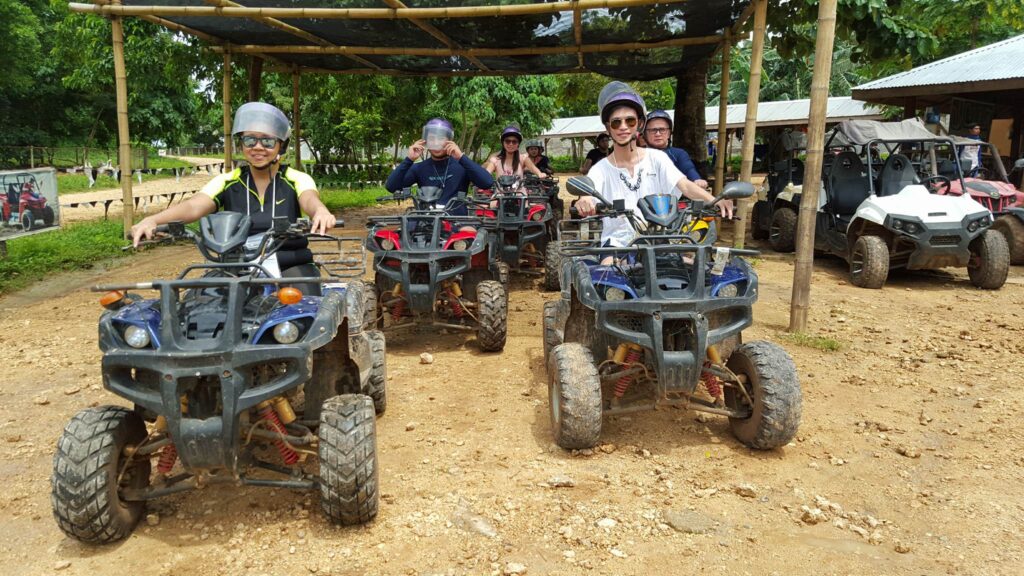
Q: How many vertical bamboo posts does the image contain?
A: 6